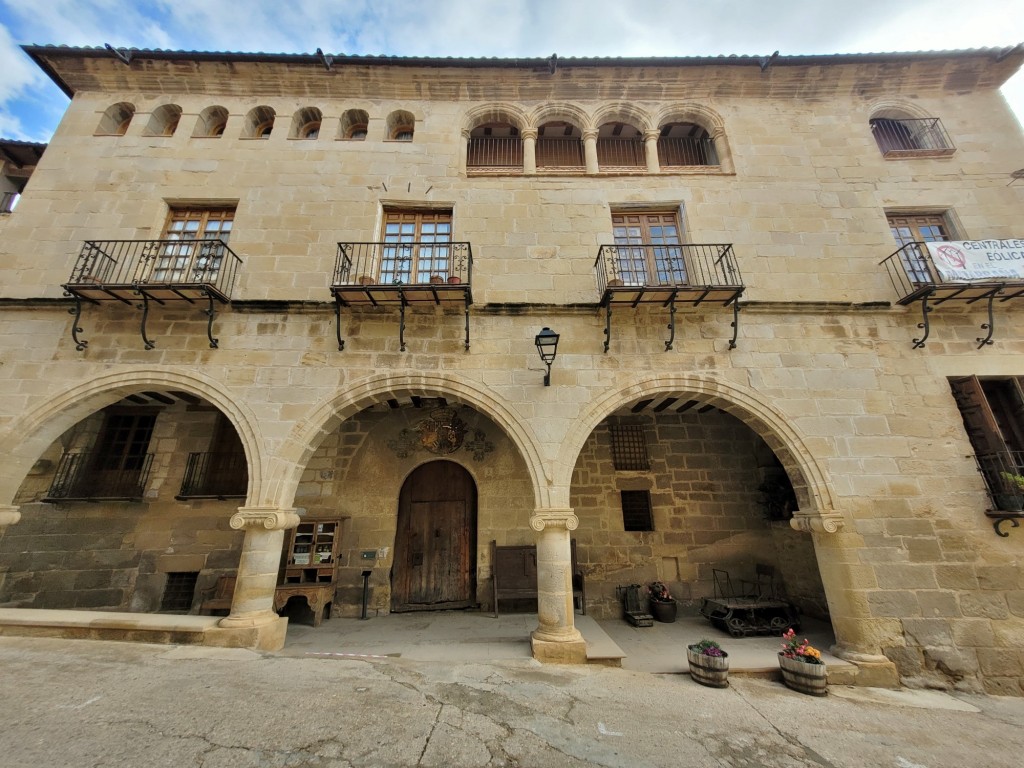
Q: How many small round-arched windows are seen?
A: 7